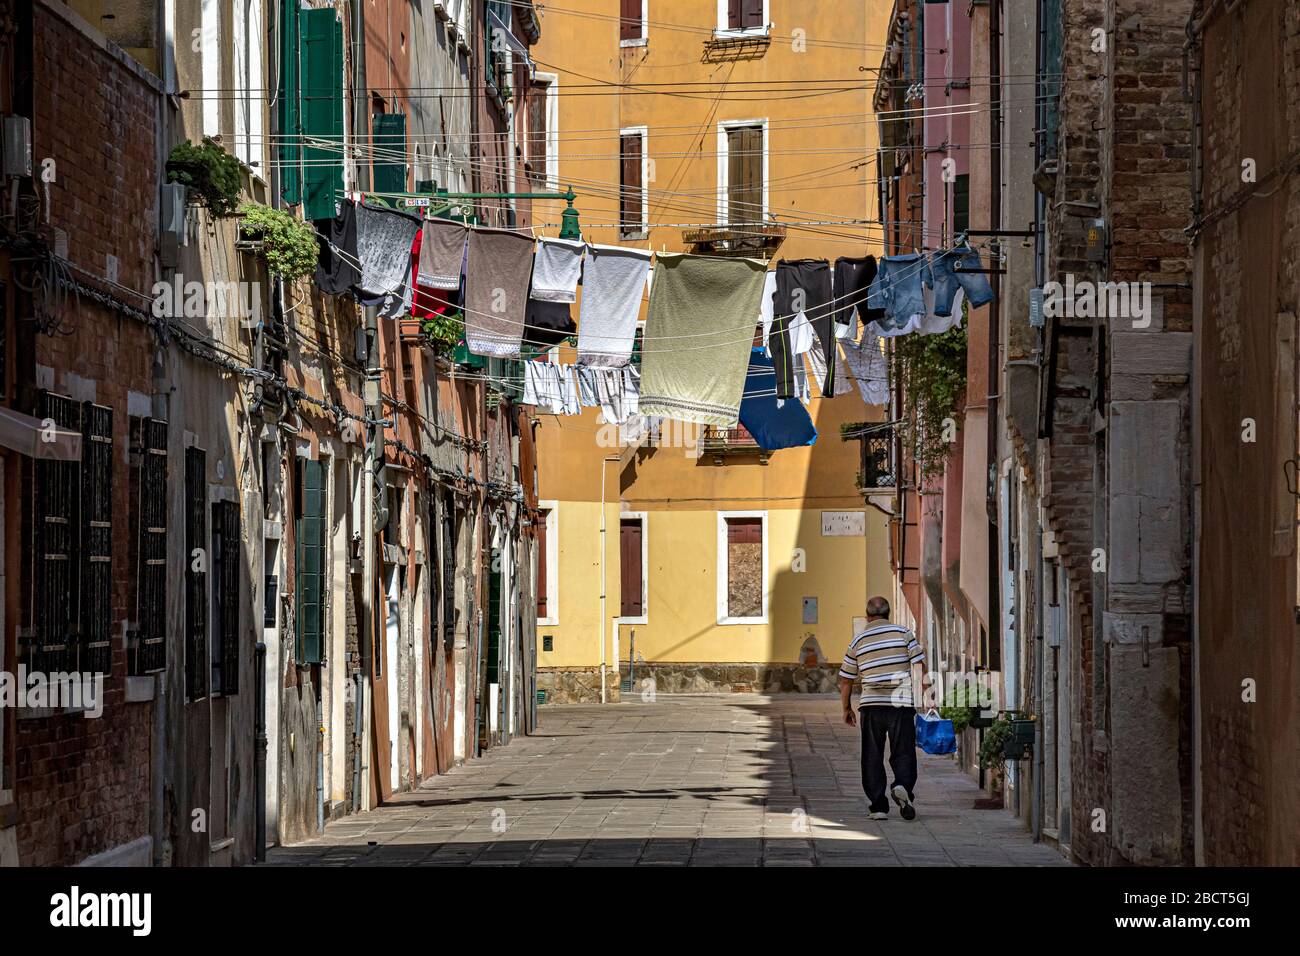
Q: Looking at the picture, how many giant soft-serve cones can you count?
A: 0